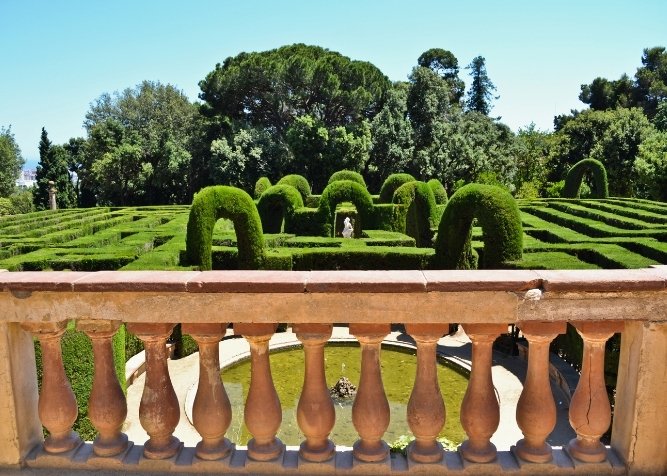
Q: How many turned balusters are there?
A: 11